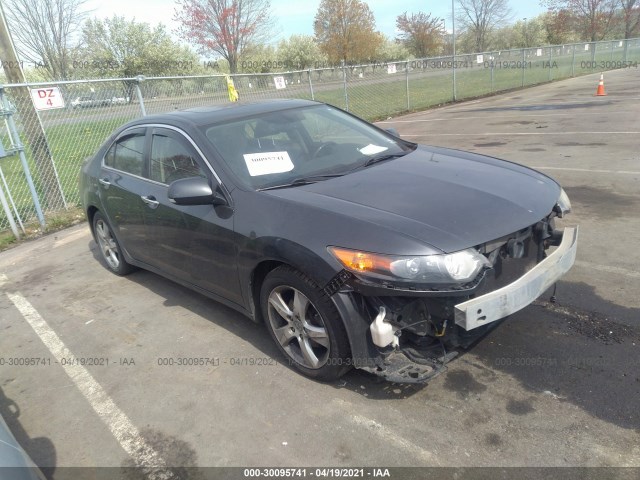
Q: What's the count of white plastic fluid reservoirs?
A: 1